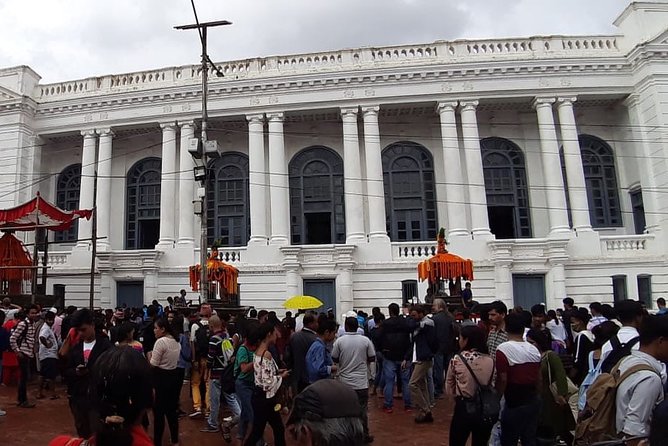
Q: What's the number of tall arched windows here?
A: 7